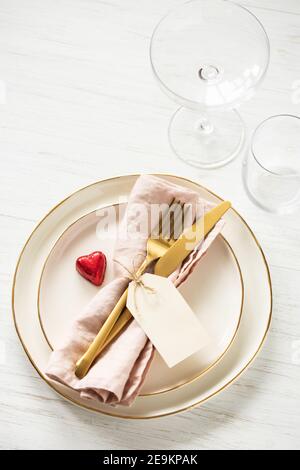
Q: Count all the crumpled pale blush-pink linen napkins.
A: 1